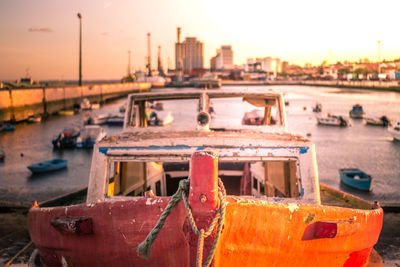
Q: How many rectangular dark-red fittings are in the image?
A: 2